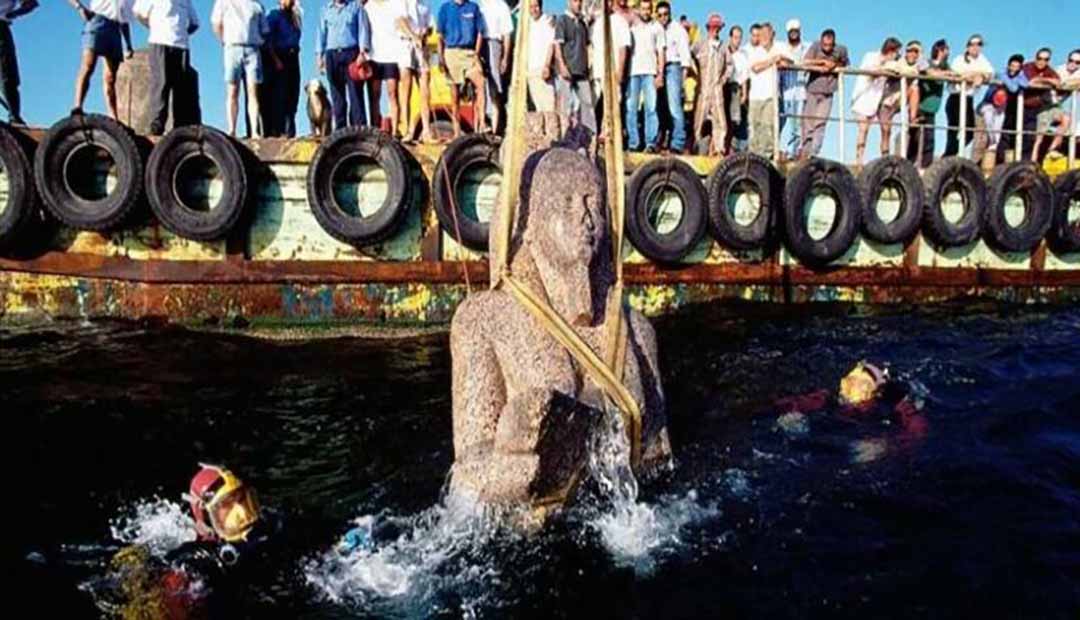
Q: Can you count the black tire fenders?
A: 12